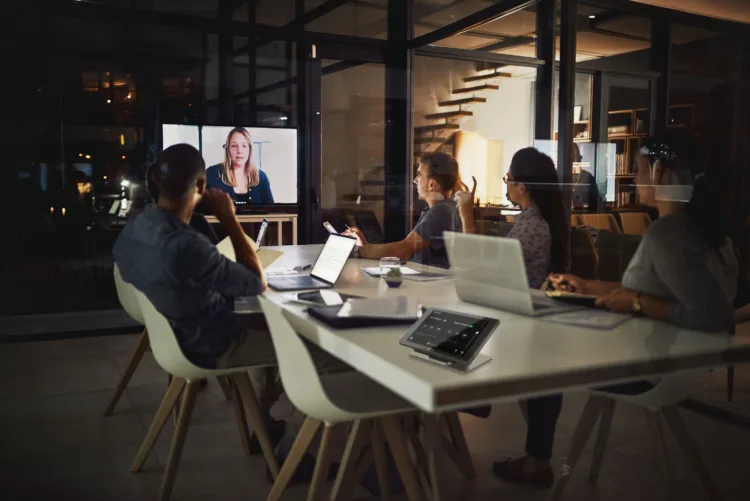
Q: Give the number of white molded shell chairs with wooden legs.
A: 4